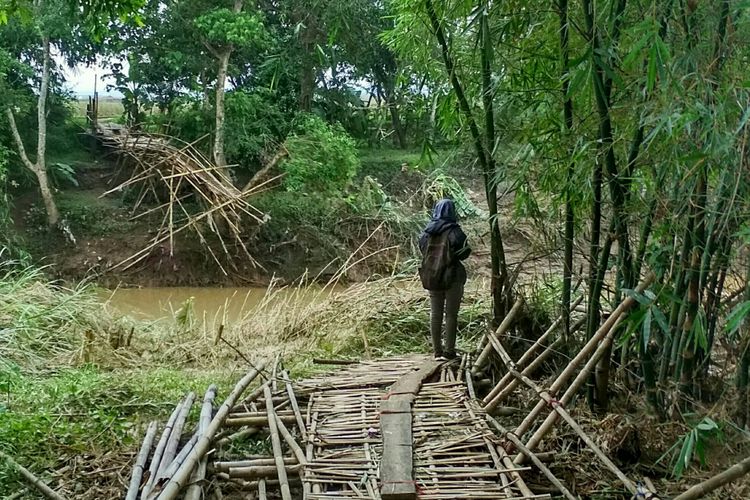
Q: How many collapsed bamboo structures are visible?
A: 2